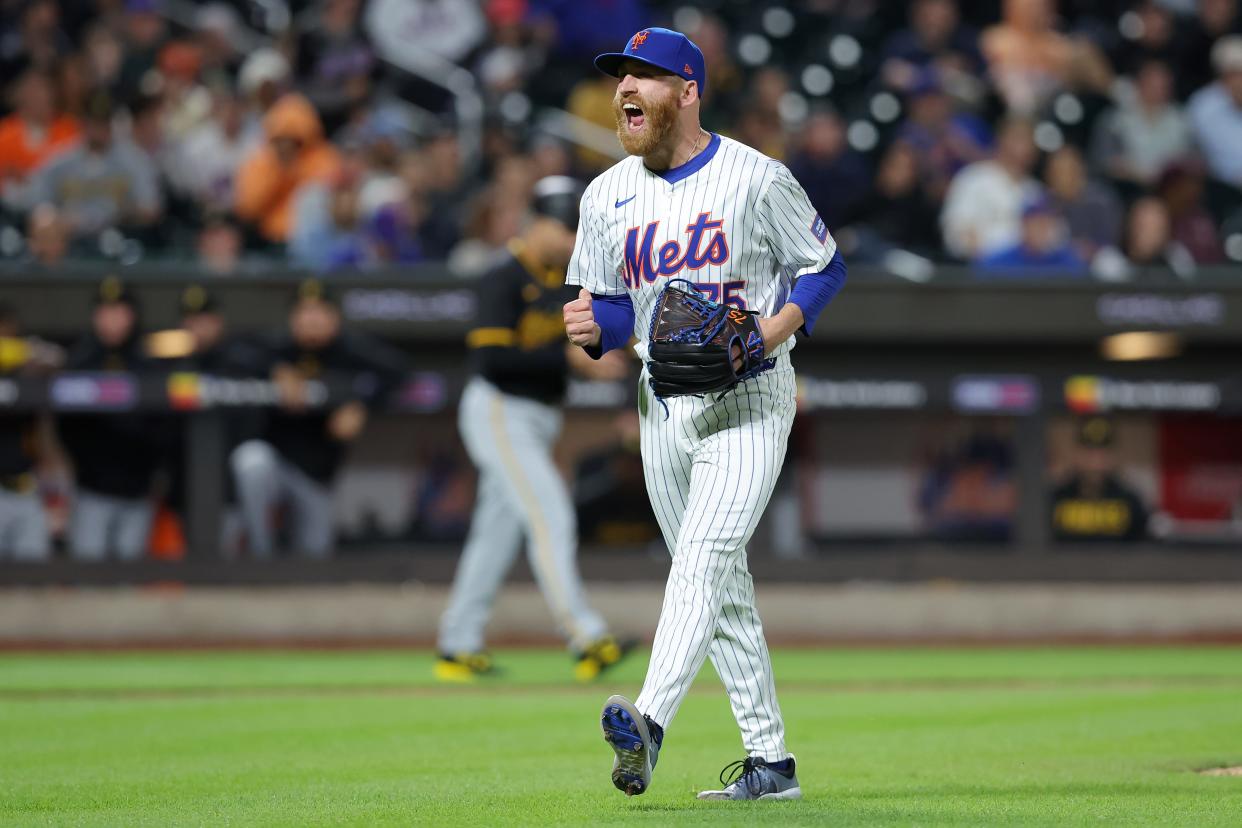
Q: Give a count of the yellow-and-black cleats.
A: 2